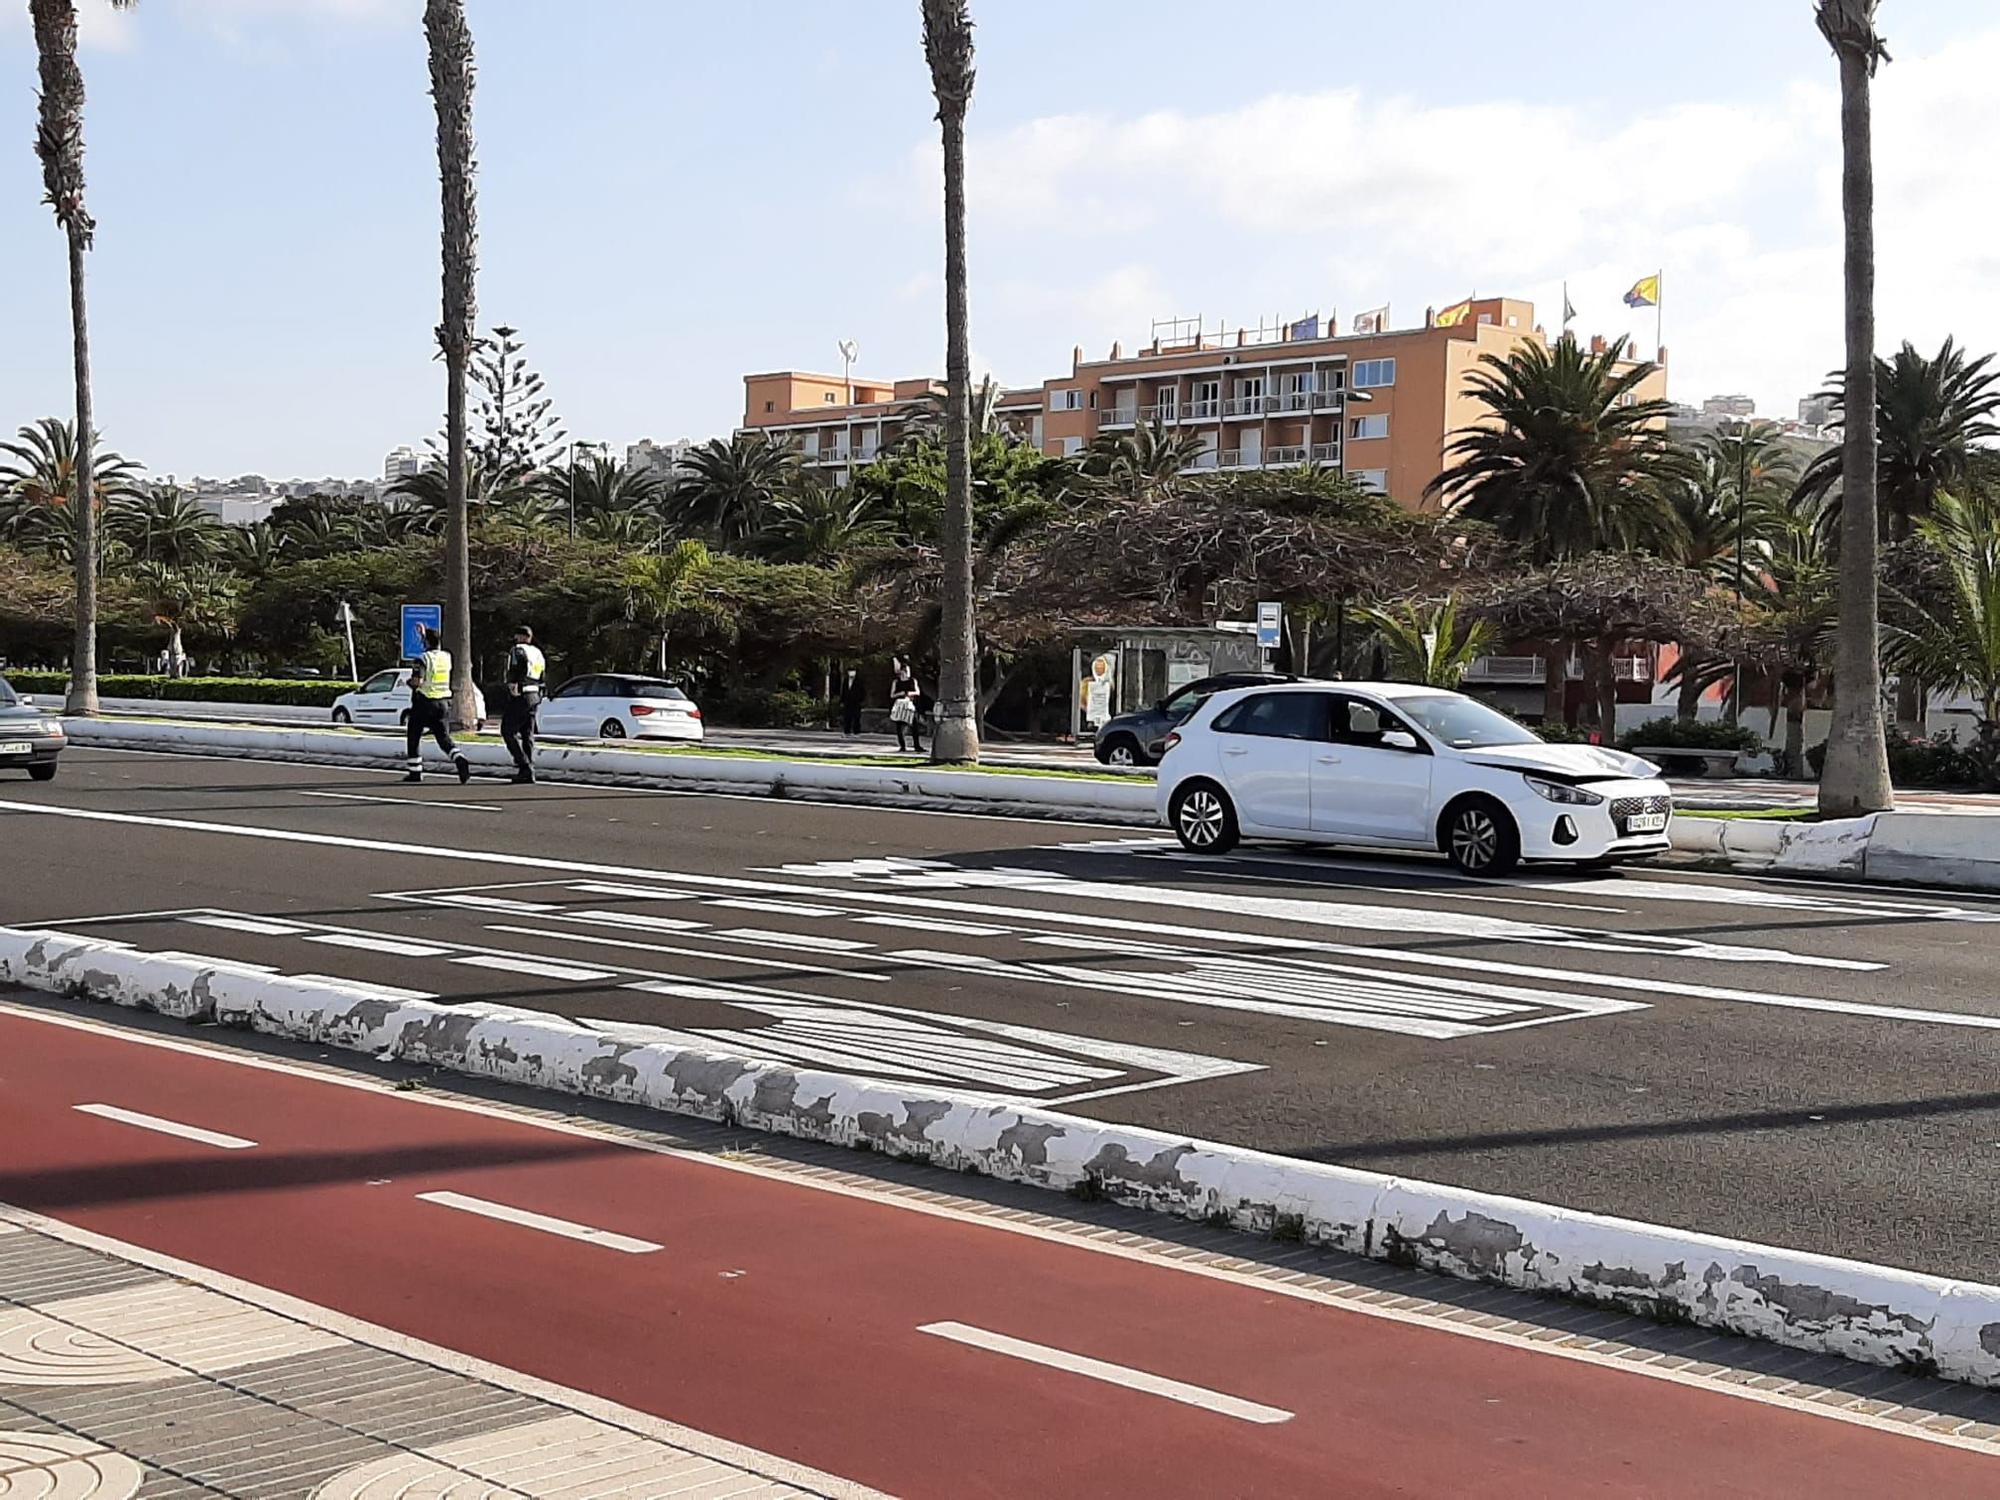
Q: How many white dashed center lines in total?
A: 3